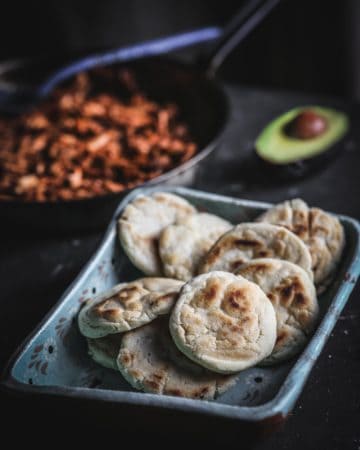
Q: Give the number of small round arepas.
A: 9